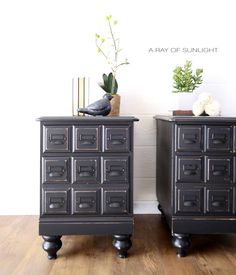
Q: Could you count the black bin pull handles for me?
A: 15